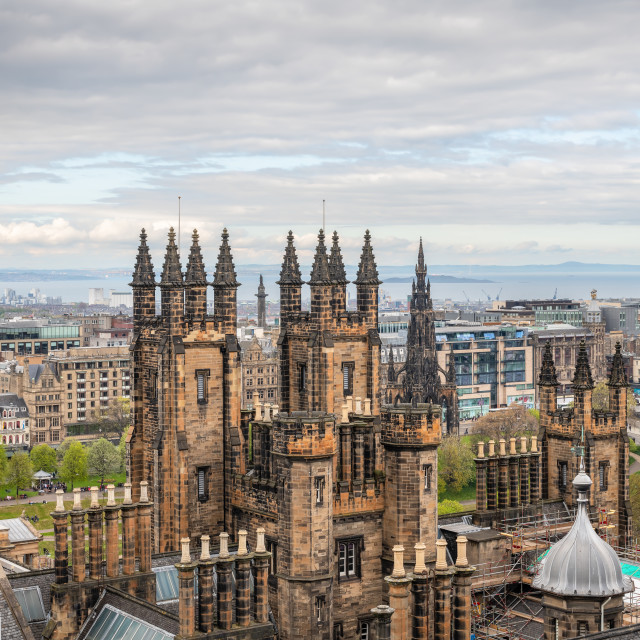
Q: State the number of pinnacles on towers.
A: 11